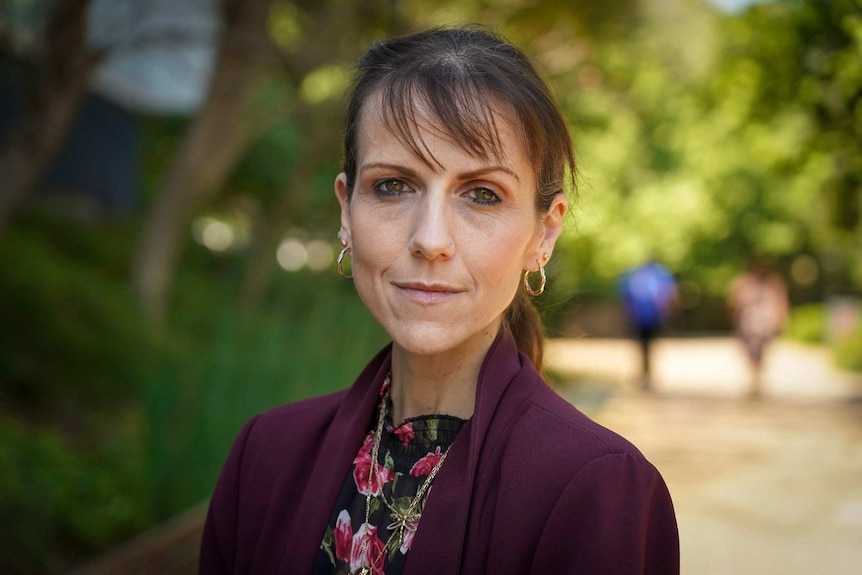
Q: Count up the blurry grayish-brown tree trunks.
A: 2